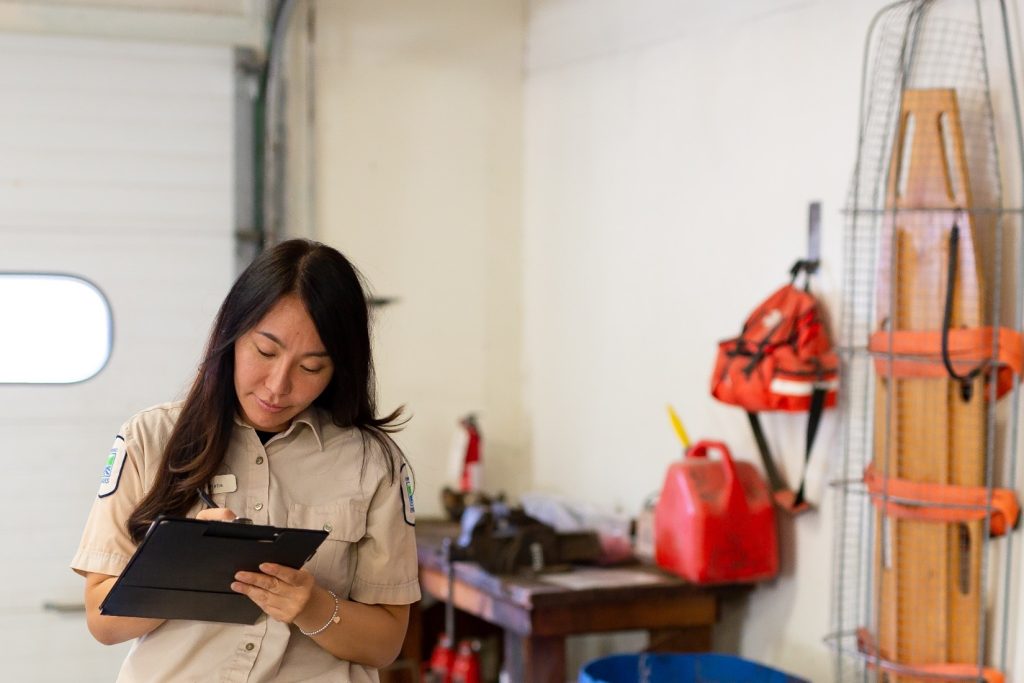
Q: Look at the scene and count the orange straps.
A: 3